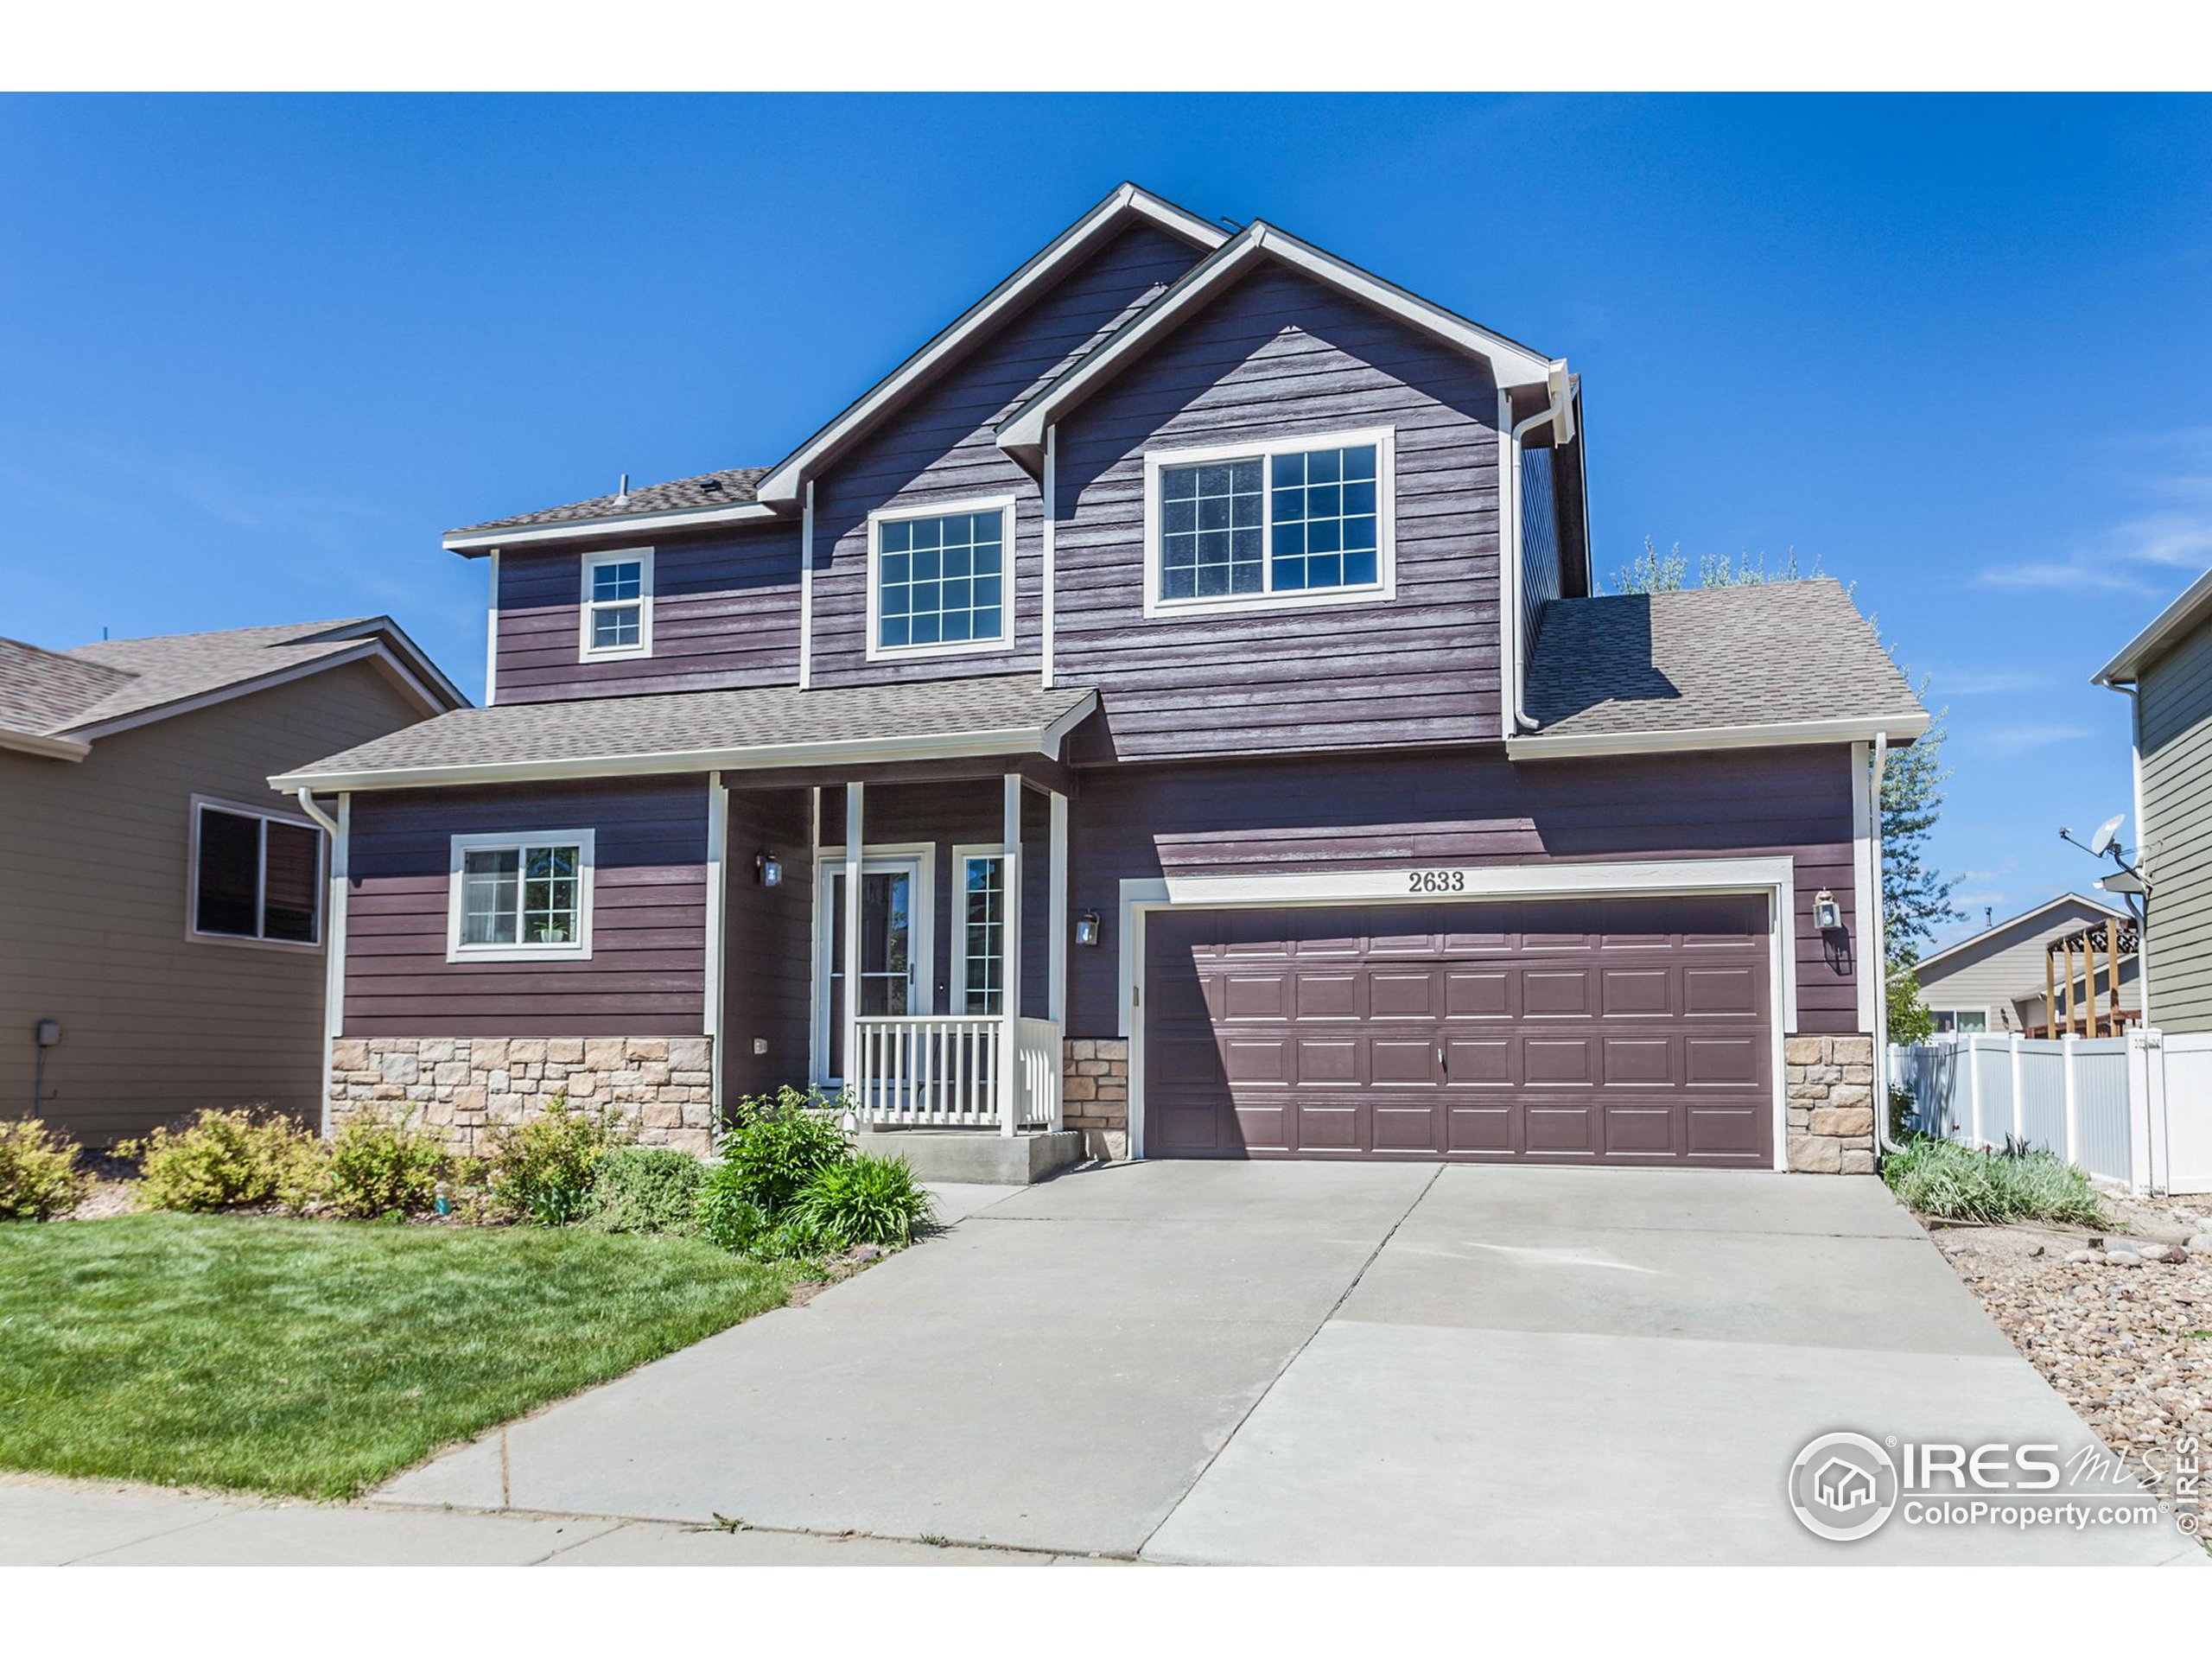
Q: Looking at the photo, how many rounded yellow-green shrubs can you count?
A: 4